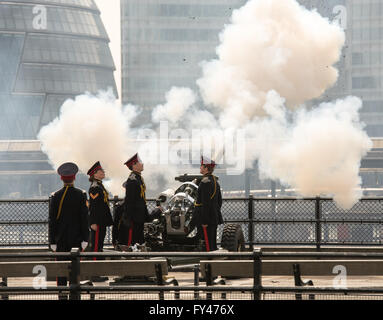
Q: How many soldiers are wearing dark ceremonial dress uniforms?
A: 4